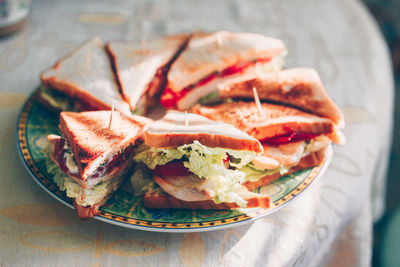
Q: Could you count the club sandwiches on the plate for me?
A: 7